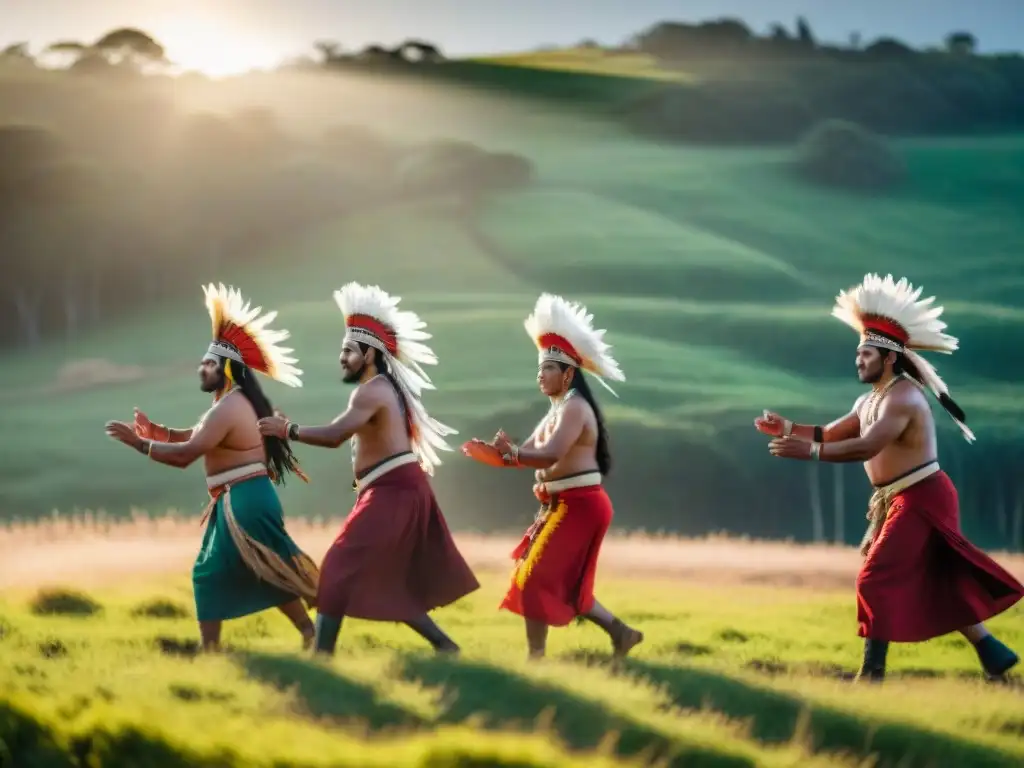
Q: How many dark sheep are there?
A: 0